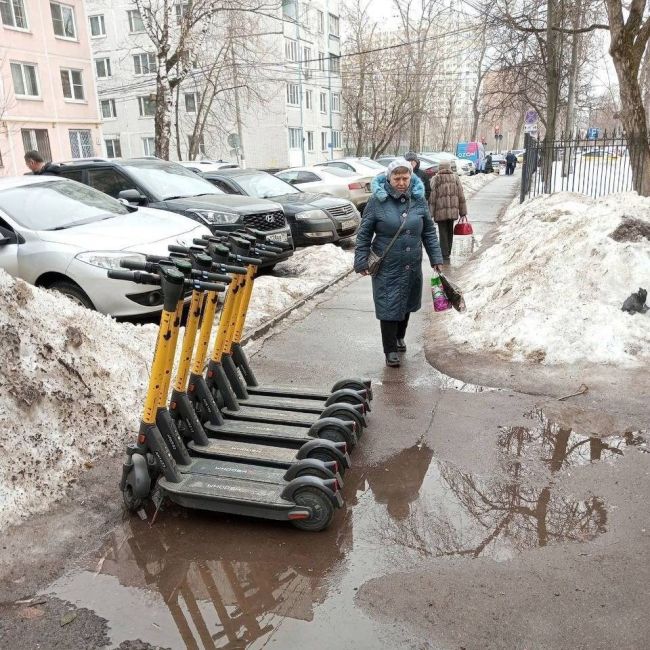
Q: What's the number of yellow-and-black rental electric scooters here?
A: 7